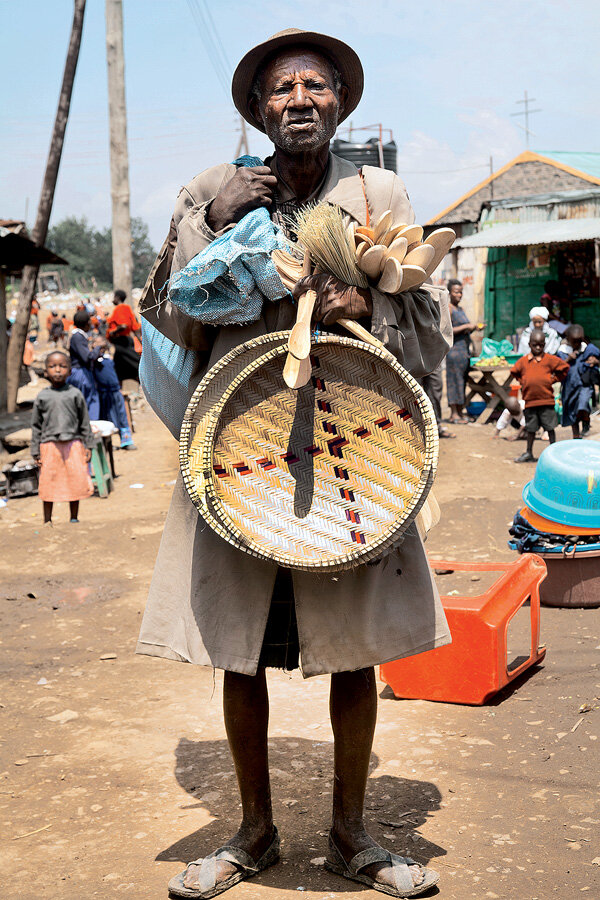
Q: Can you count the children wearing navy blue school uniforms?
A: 3